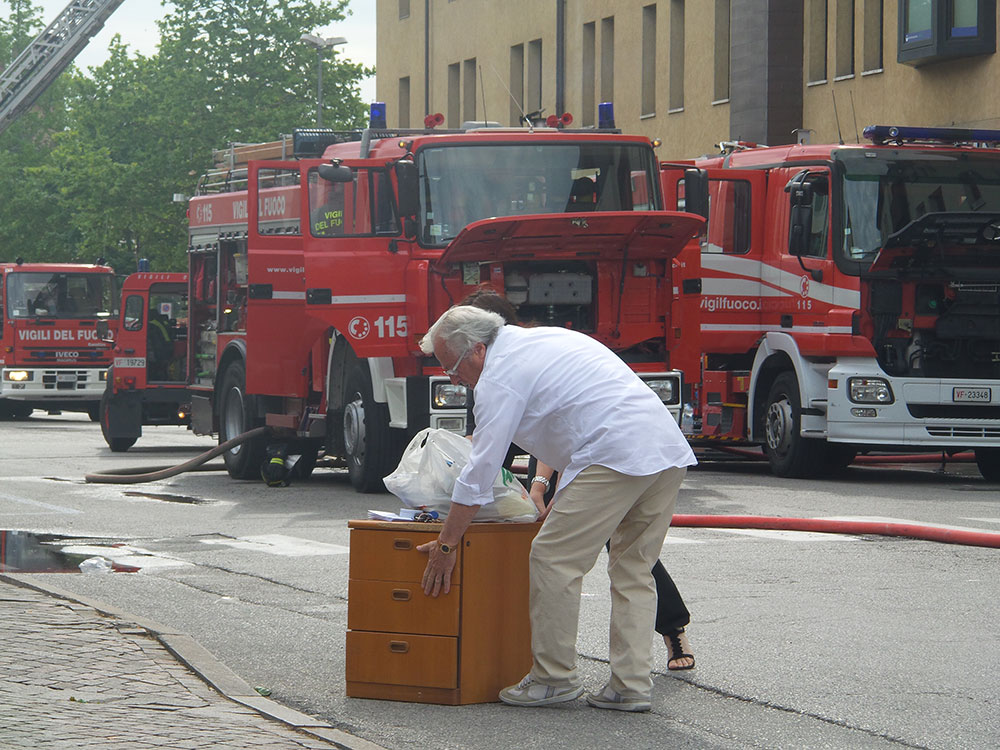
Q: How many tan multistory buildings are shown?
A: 1